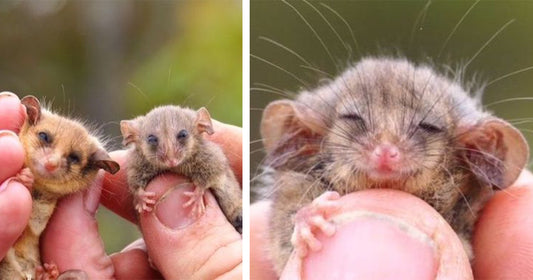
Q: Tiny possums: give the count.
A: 3